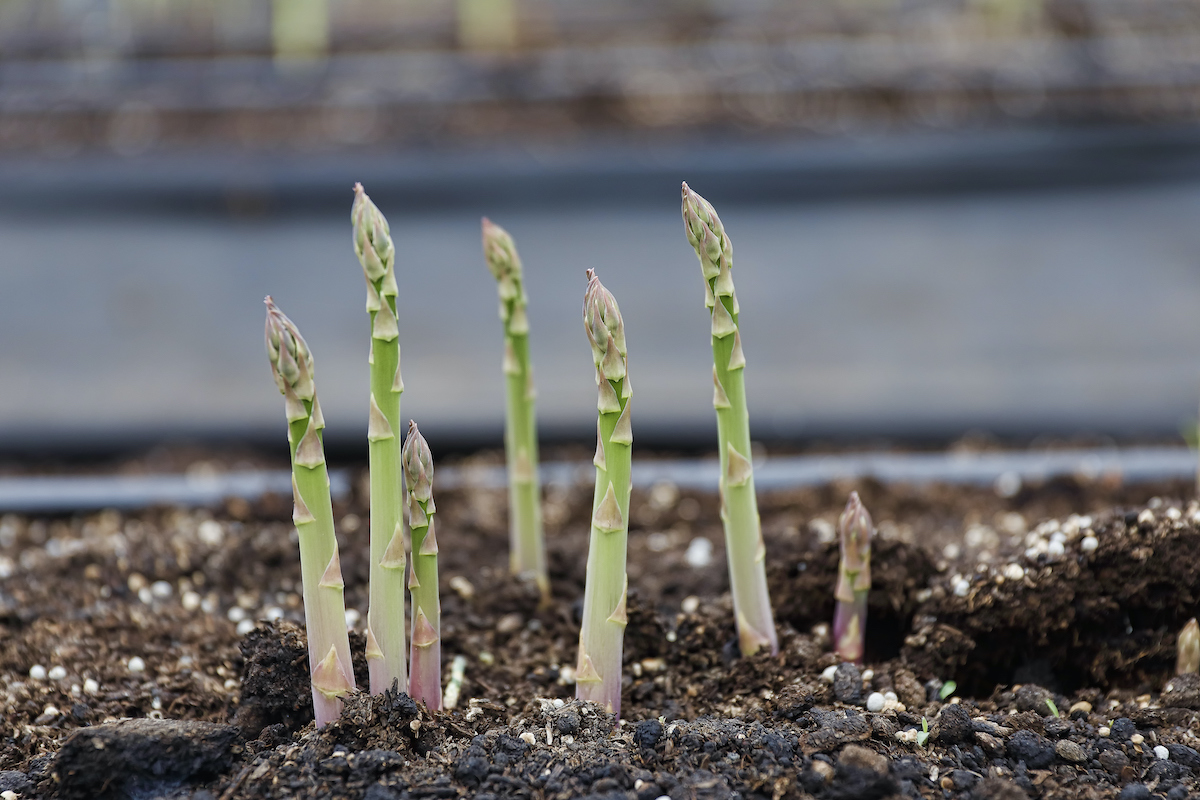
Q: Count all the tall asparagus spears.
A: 5